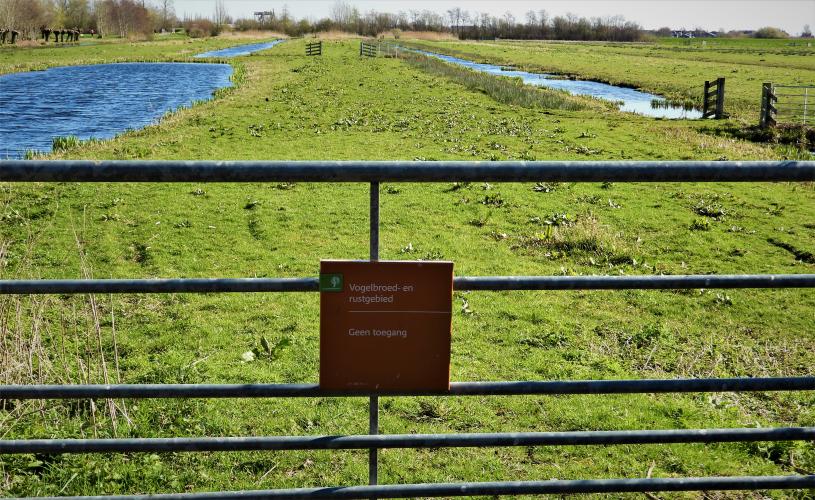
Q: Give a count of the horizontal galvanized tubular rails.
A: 5